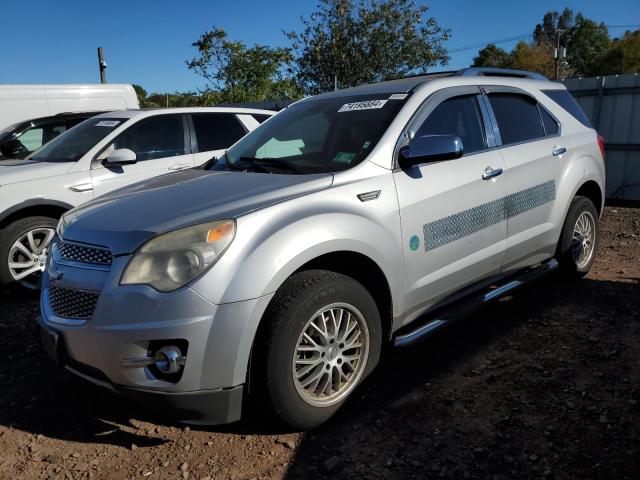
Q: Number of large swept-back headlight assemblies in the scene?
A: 1